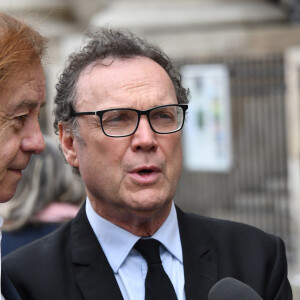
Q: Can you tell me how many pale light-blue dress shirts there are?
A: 1